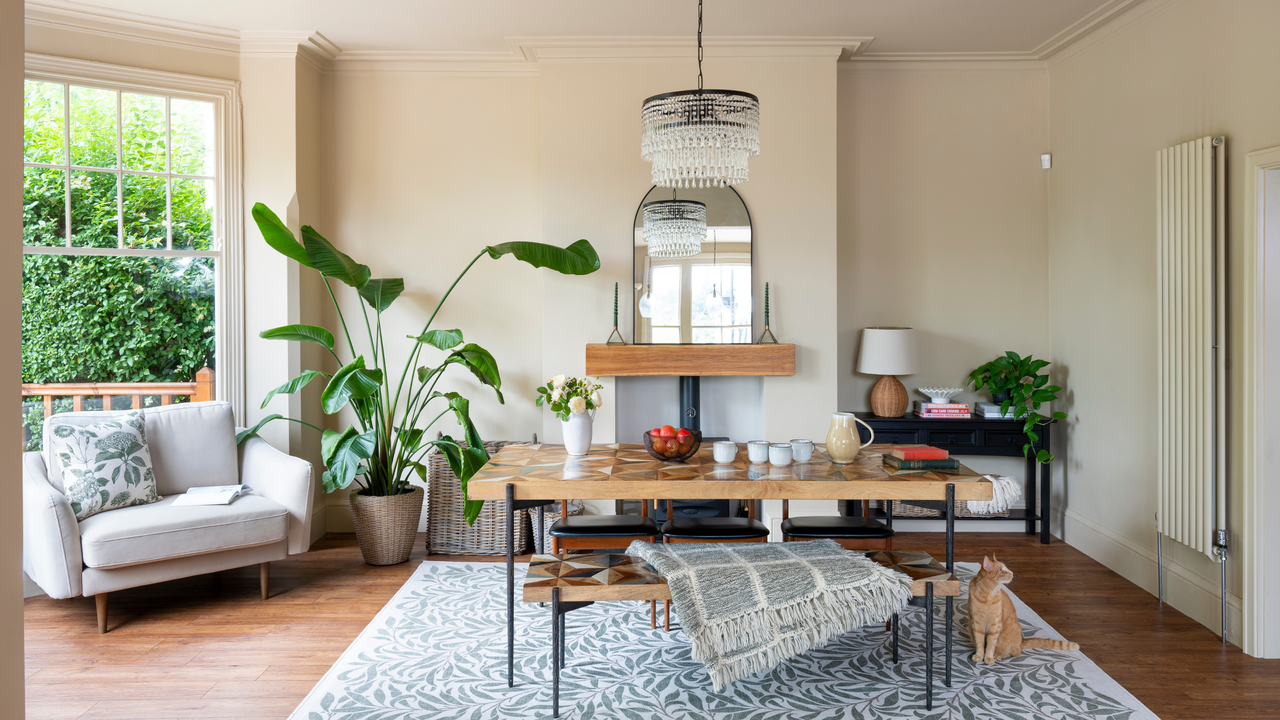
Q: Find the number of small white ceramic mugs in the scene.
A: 4